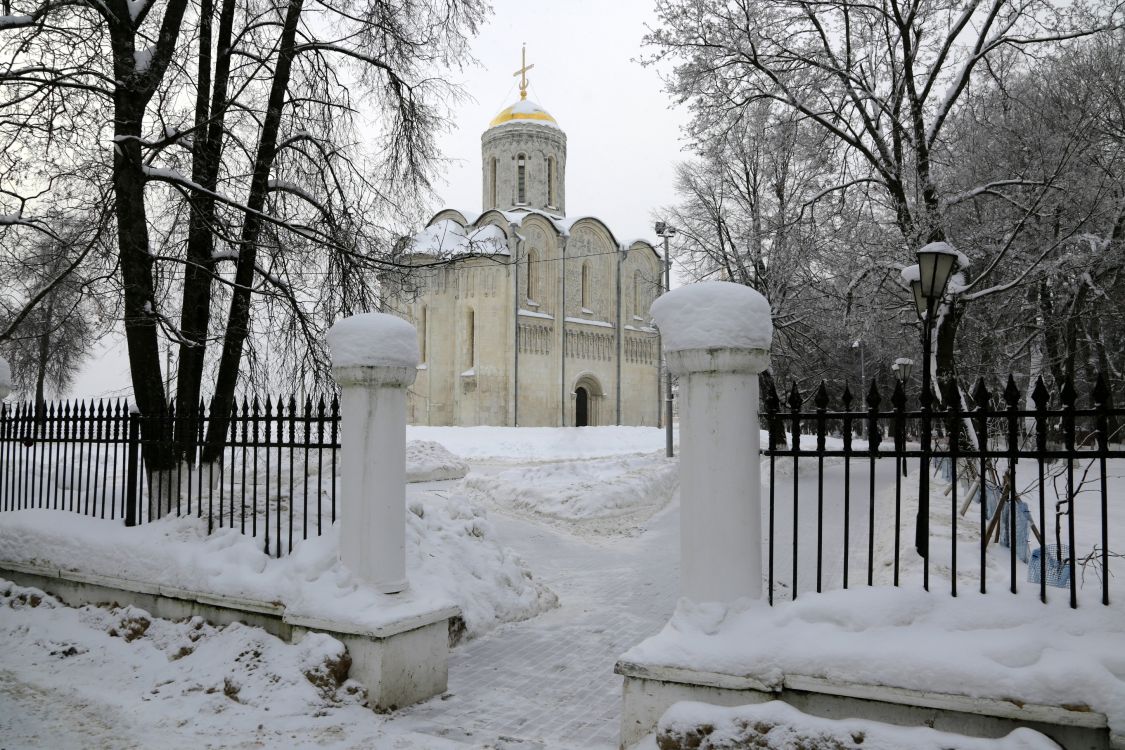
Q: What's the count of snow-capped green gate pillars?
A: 0